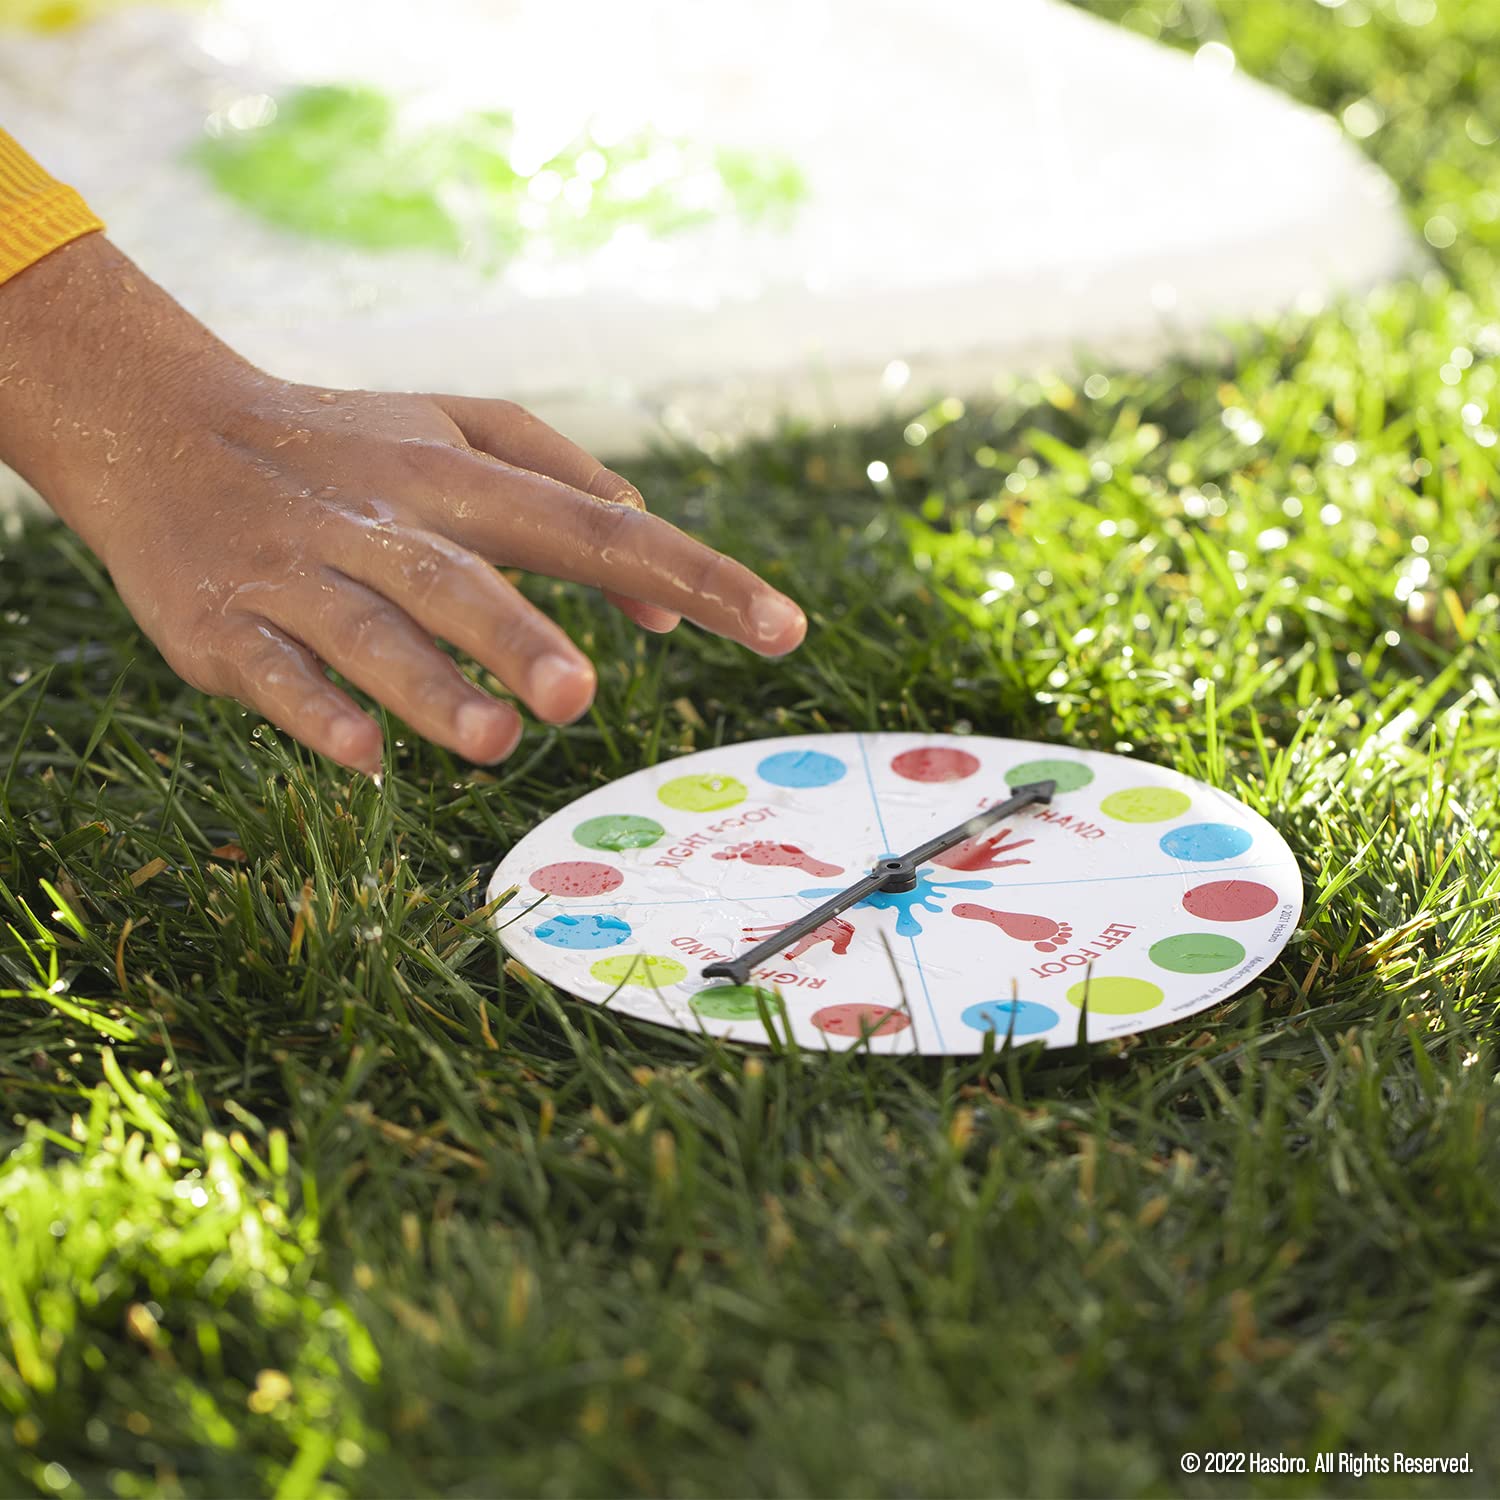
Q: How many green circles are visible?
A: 4